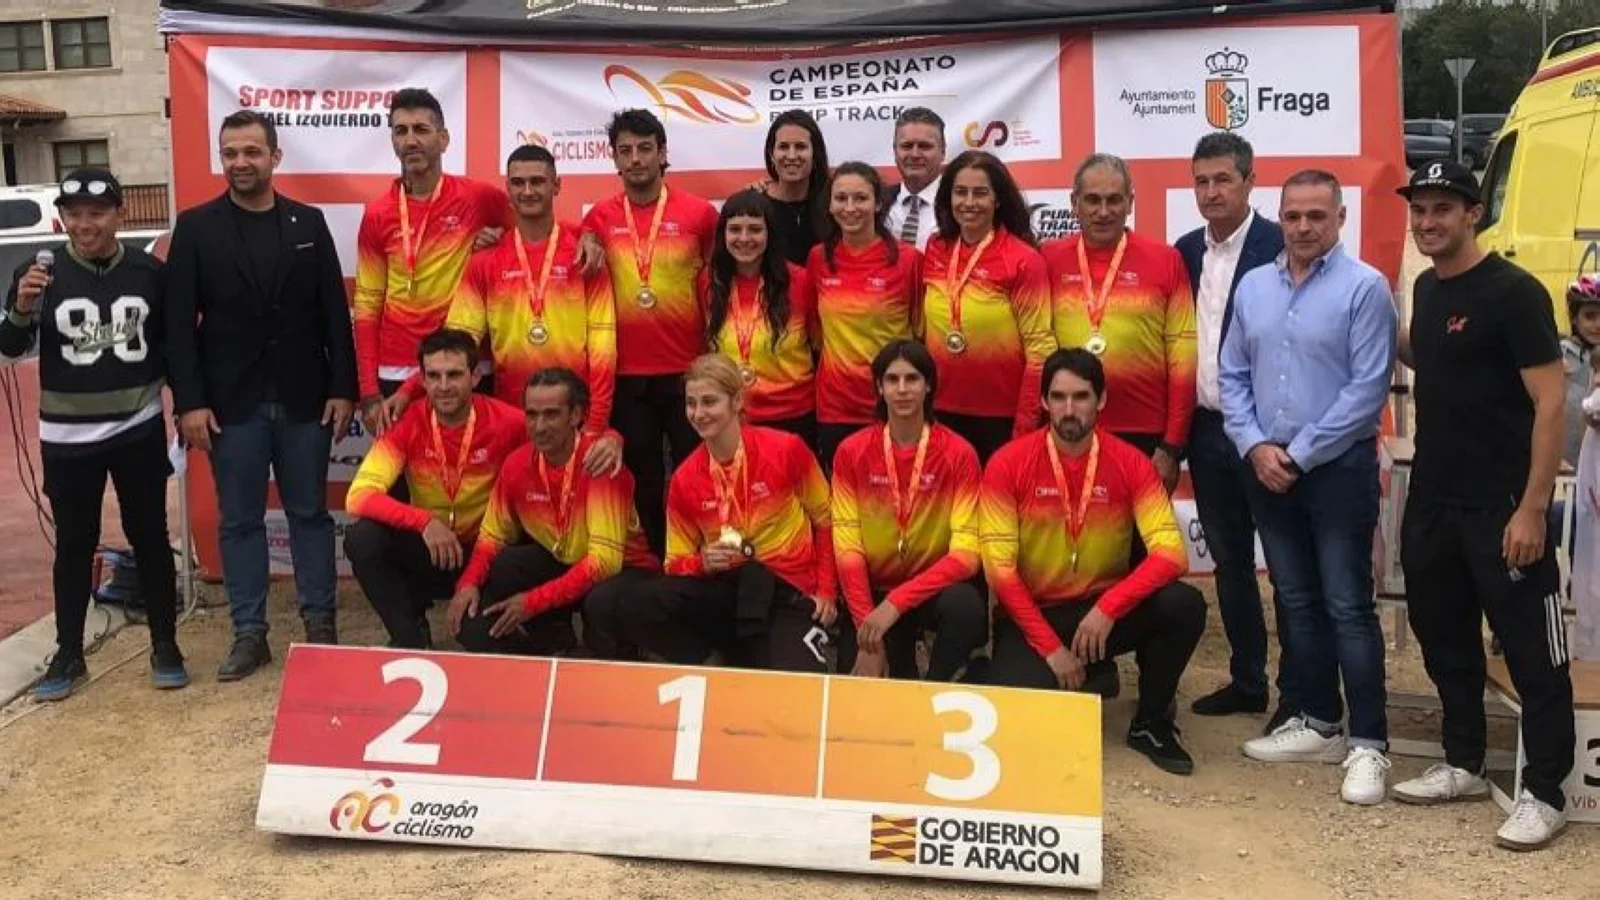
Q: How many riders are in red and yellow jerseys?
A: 12